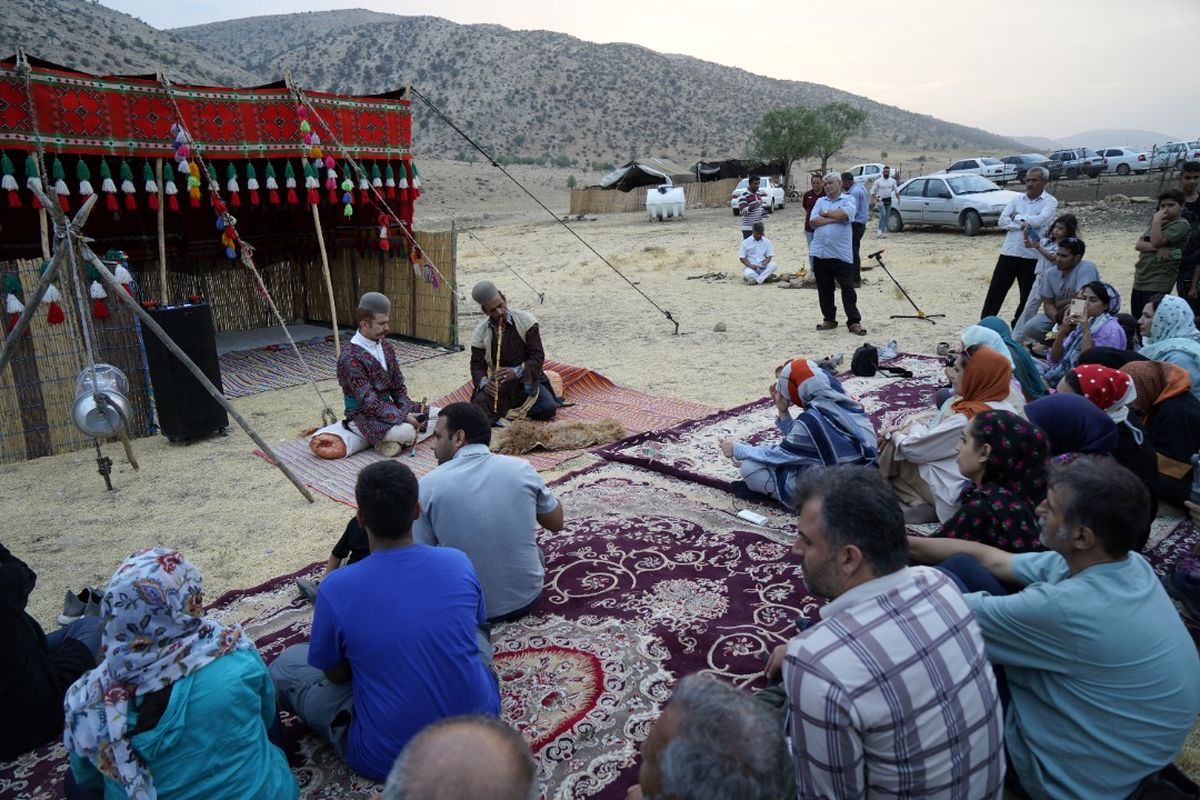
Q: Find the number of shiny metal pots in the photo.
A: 1